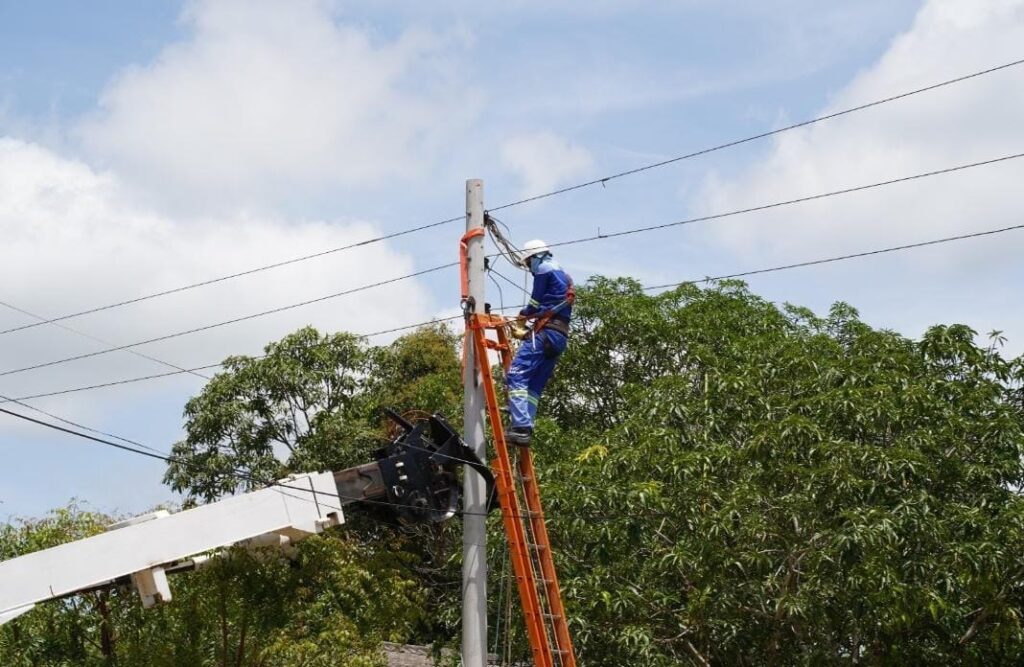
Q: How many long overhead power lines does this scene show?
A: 3